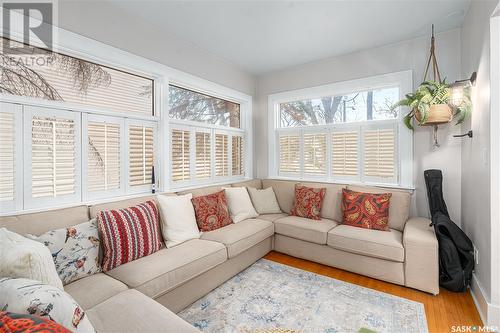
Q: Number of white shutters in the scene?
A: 12